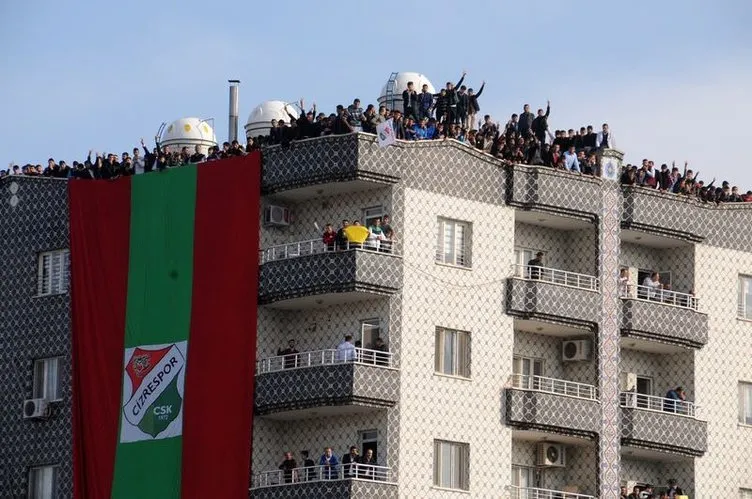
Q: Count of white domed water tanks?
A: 3